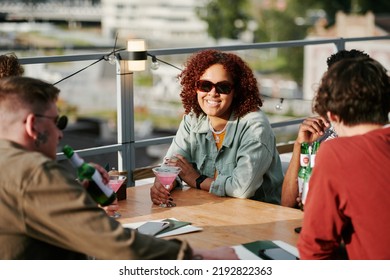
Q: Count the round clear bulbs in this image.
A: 3